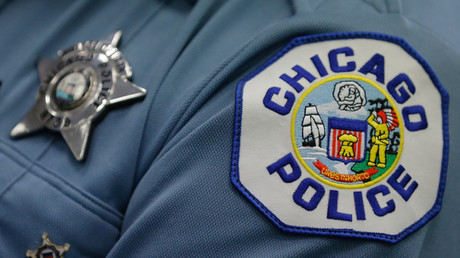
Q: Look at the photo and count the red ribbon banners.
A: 1